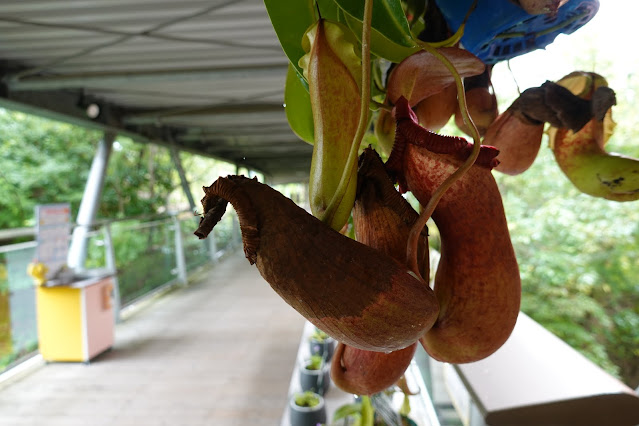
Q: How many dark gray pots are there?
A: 3